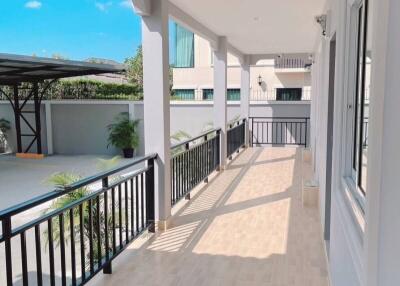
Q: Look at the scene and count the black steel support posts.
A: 2